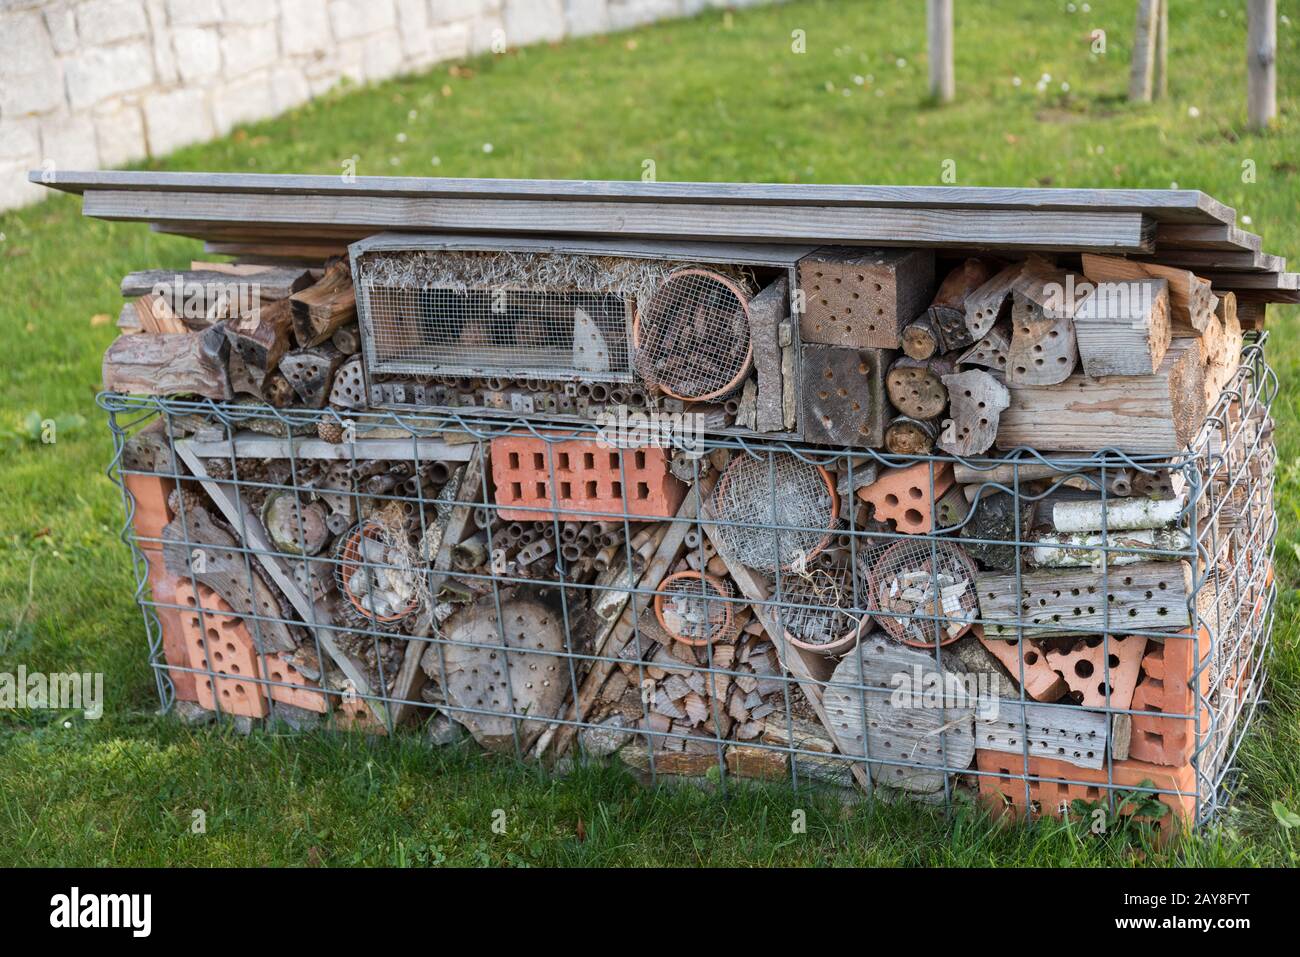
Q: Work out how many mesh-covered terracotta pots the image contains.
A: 6